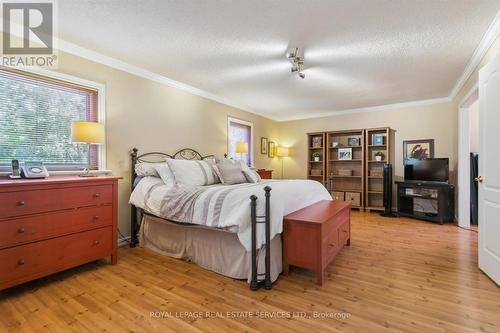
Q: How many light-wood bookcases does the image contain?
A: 3